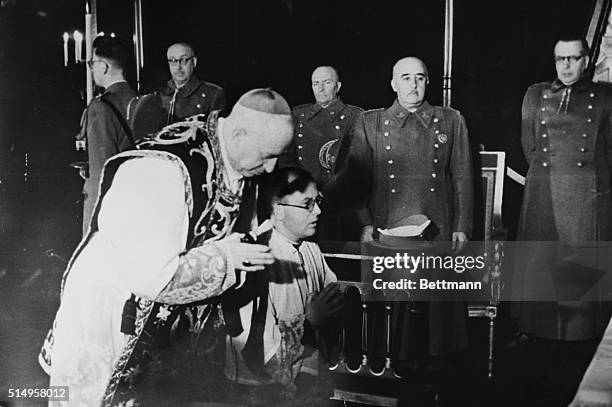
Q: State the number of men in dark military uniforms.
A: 5